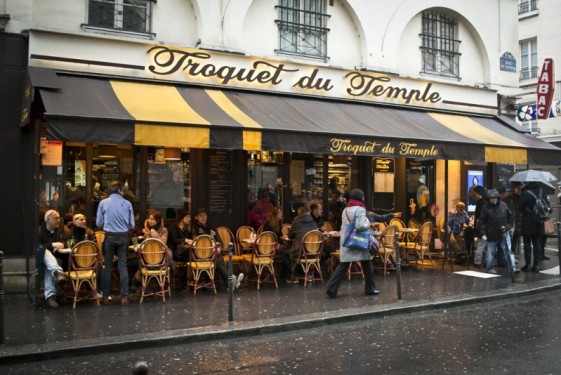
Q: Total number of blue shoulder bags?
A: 1